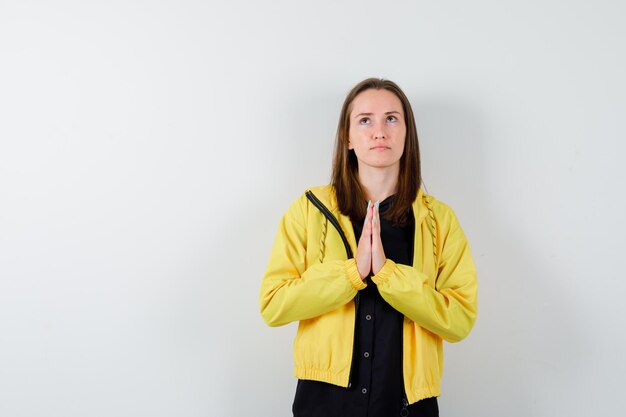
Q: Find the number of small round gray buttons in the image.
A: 3